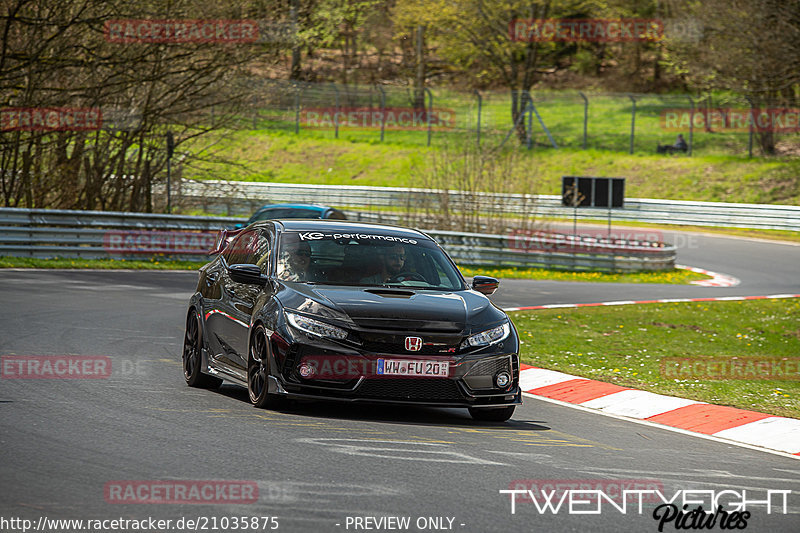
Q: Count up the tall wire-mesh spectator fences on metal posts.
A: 1